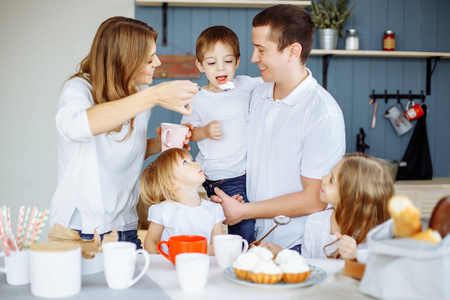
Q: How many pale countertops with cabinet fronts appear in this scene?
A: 1